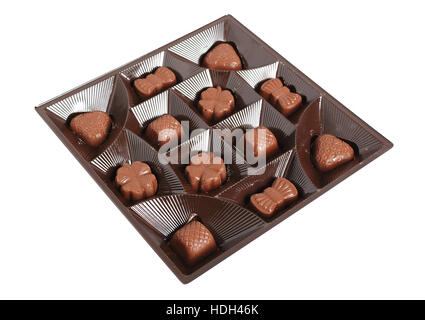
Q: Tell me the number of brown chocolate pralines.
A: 12